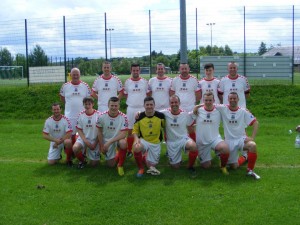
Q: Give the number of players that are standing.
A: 7